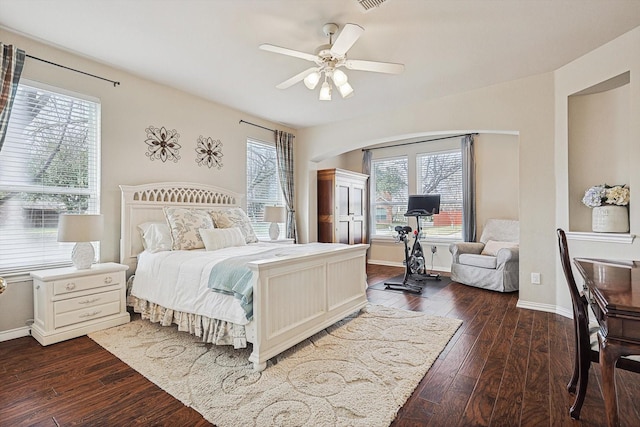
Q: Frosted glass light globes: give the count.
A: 4